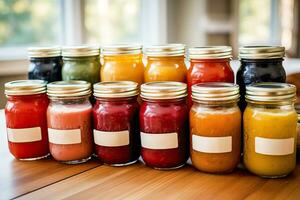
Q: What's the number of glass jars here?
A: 12